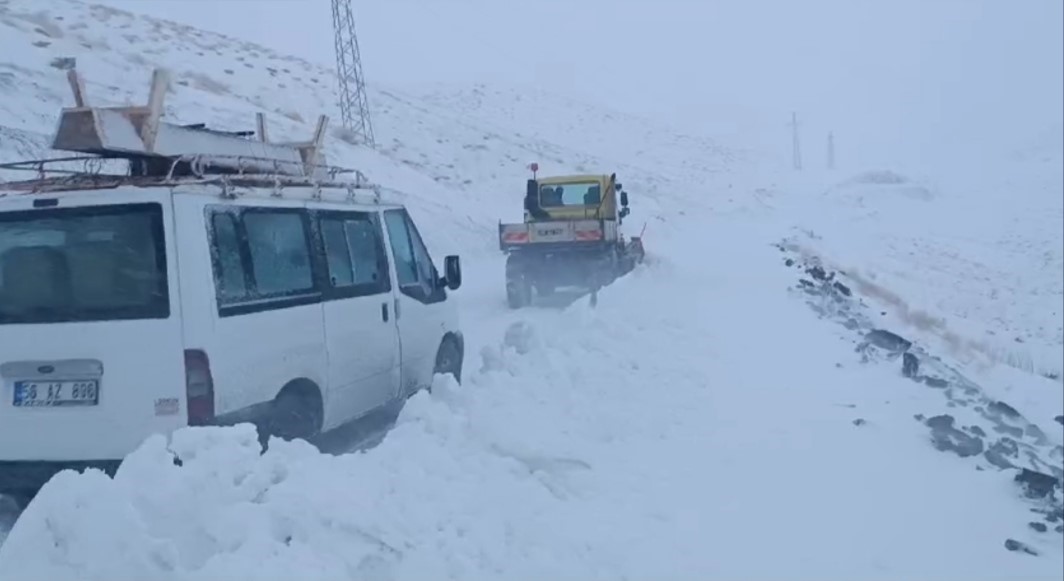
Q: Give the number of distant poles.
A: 2